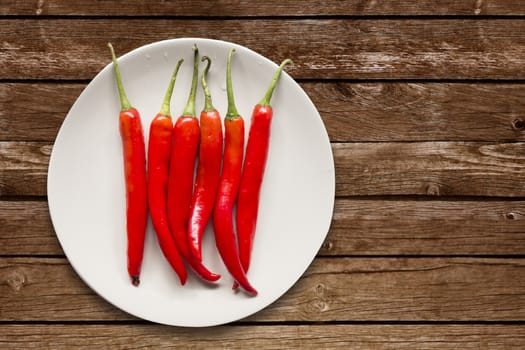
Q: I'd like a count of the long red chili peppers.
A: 6